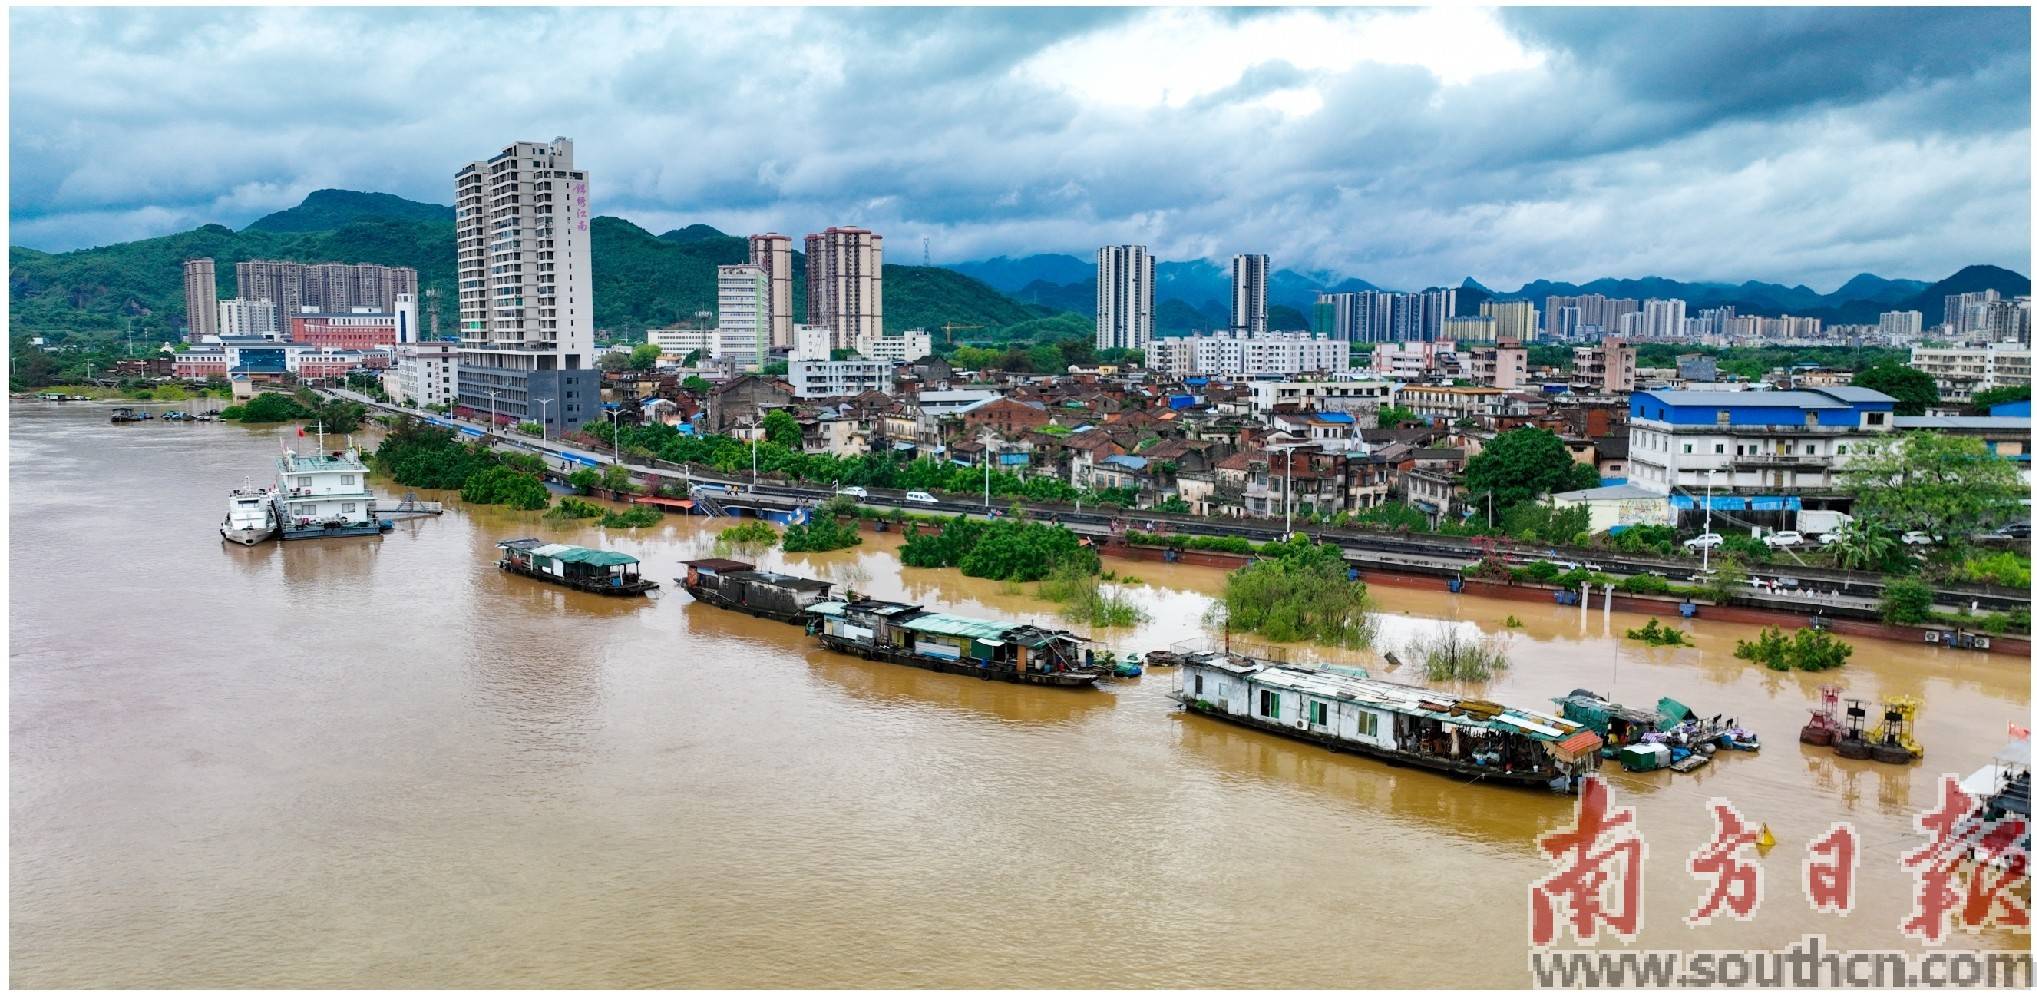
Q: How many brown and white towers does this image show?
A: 2